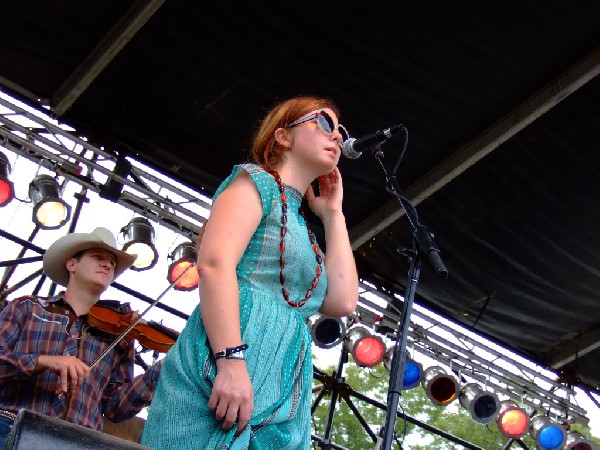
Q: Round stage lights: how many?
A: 12